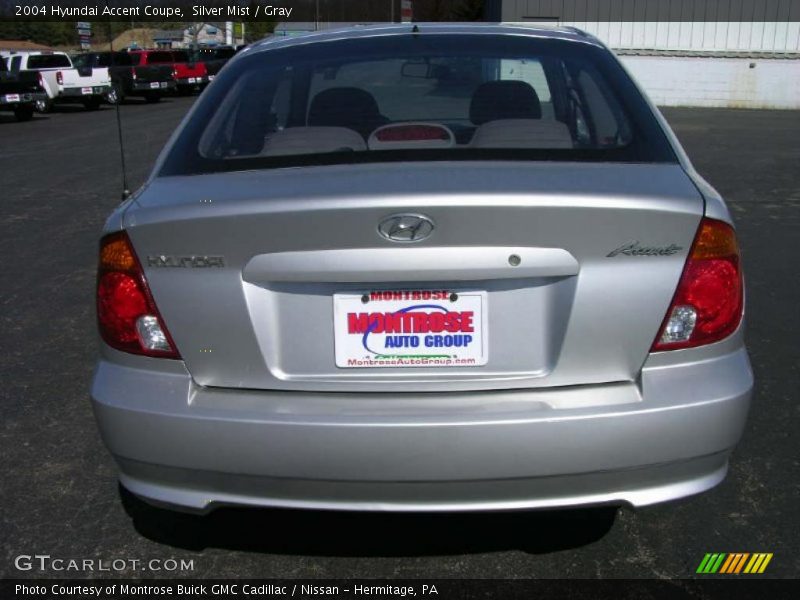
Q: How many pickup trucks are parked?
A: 5